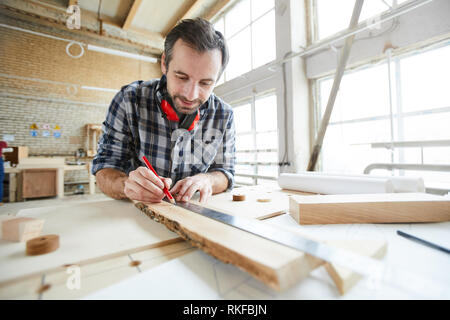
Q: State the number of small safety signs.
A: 6